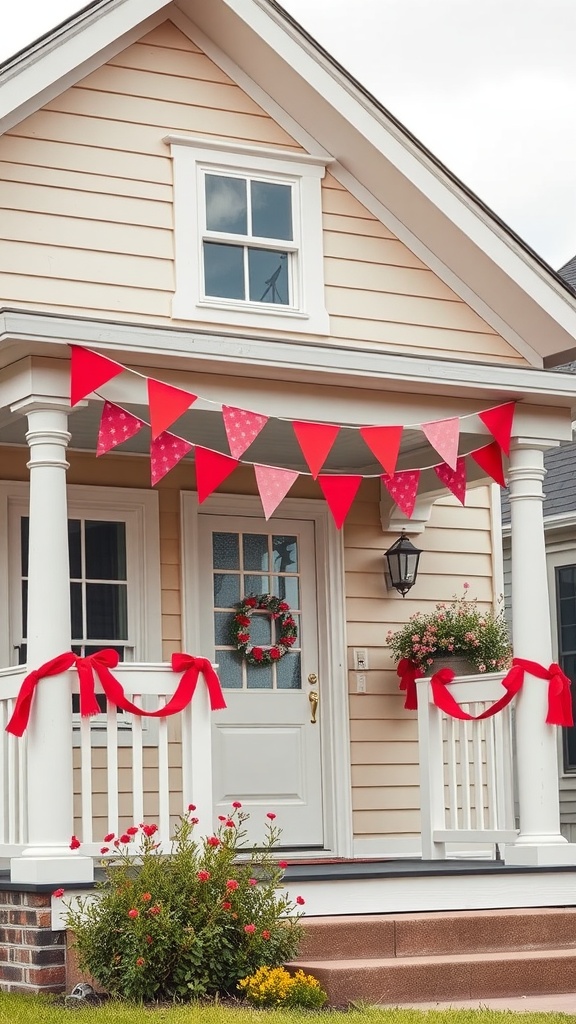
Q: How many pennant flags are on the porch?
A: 15